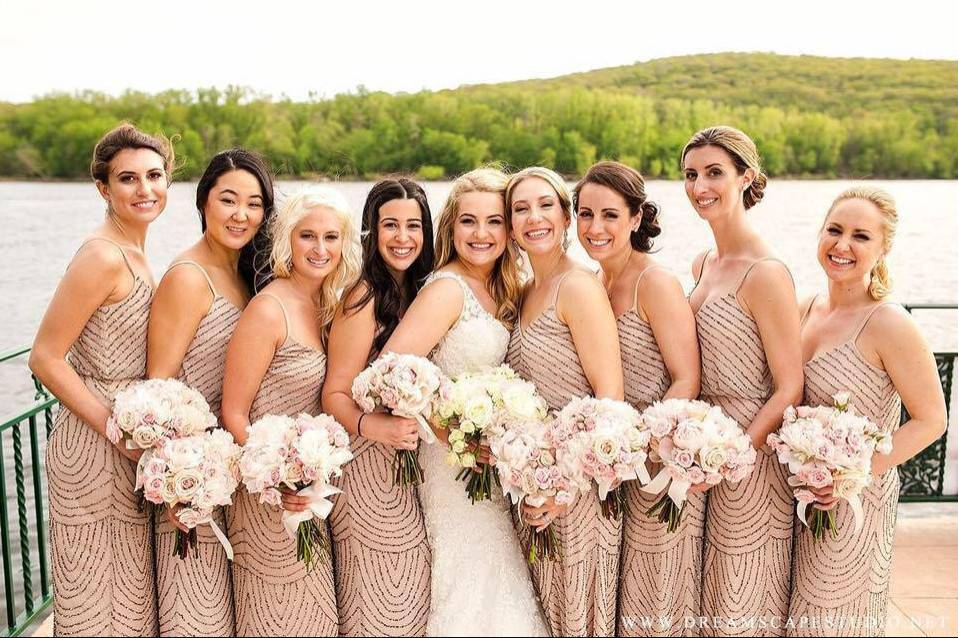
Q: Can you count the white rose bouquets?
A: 1